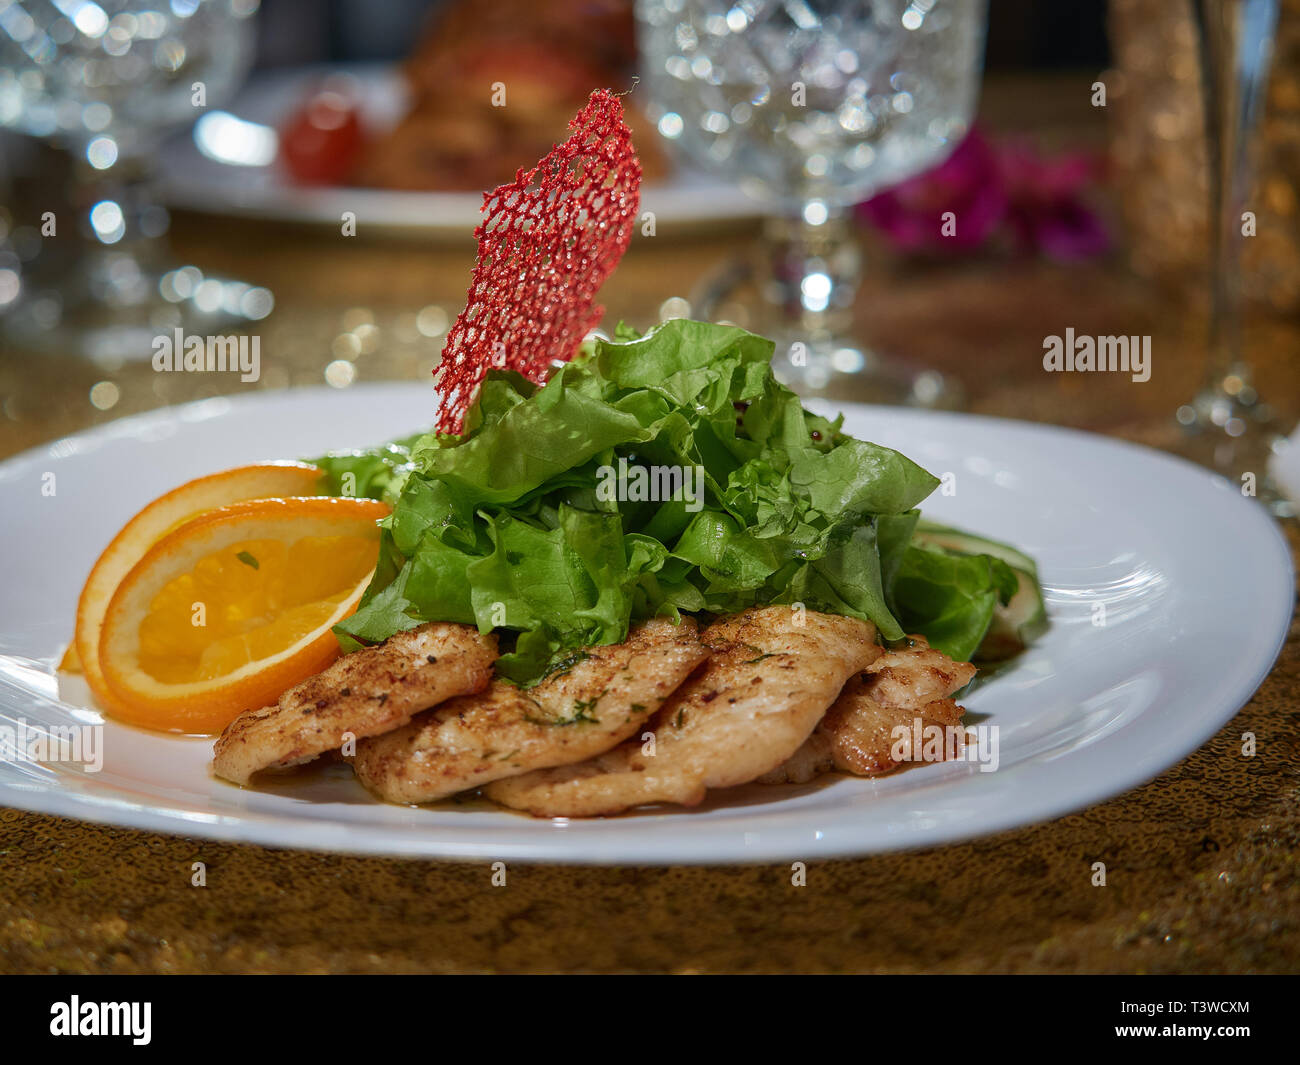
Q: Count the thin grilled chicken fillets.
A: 4